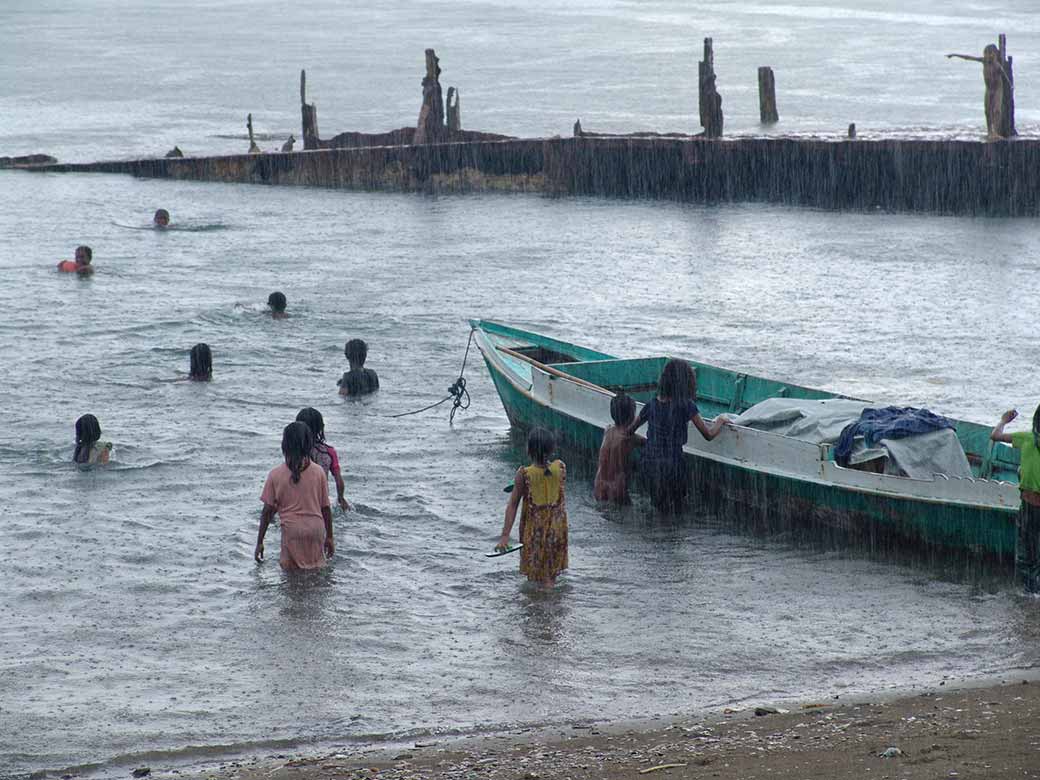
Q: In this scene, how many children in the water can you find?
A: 12